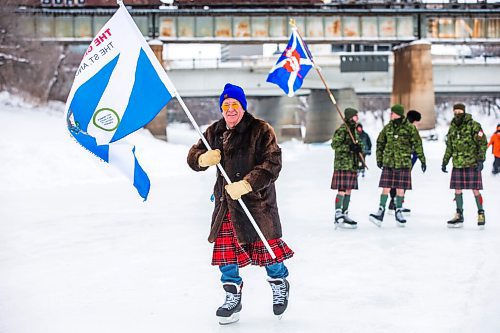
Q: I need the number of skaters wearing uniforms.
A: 3